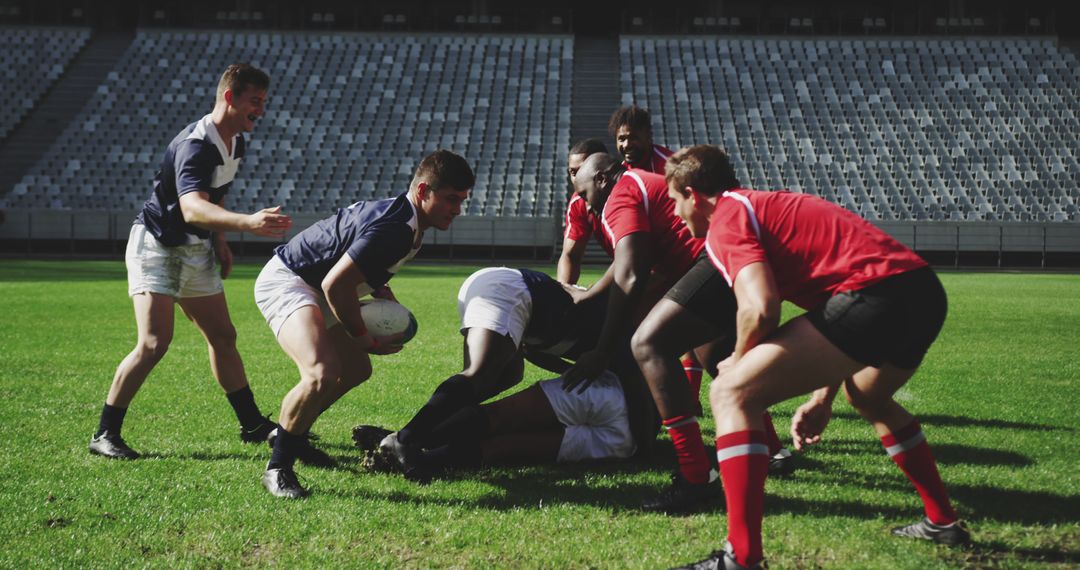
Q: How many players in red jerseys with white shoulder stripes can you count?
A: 4